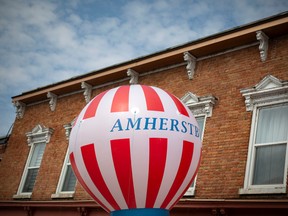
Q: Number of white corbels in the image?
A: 6